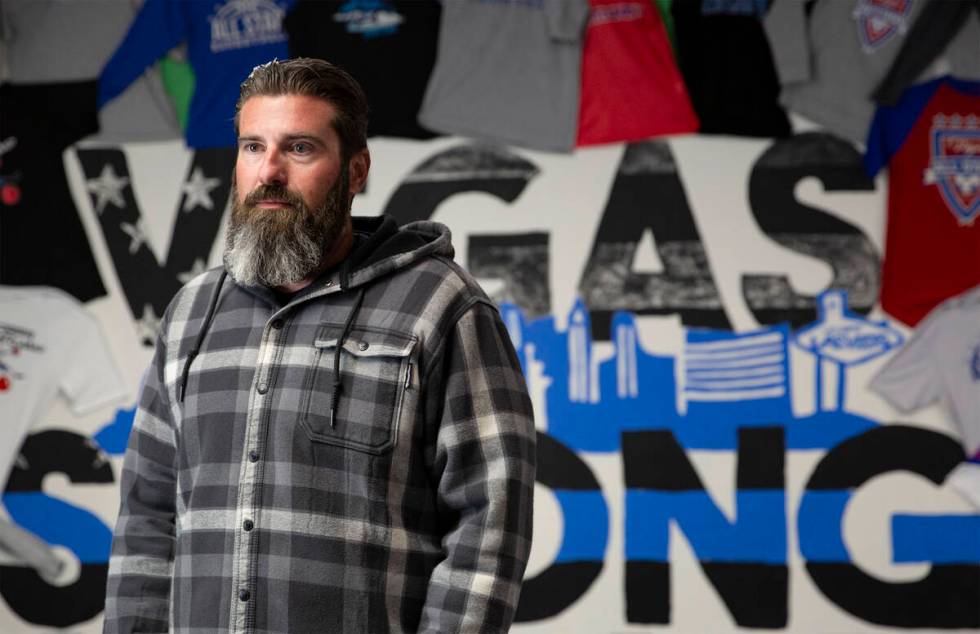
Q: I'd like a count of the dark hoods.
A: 1